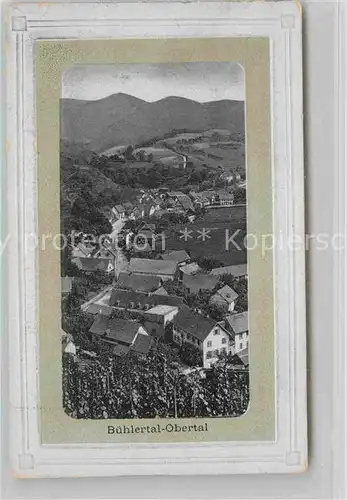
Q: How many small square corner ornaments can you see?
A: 4